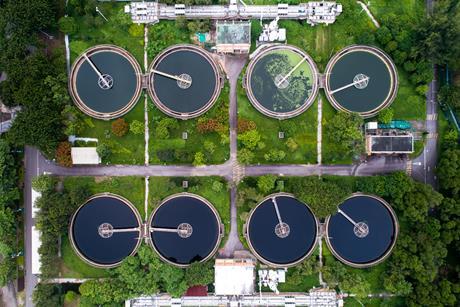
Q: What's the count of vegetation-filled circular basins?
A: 1